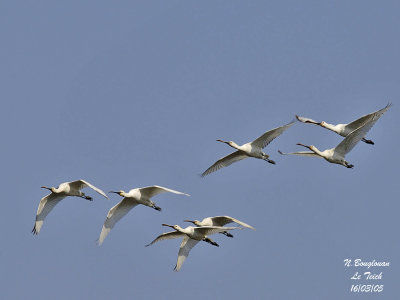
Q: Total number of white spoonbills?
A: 7